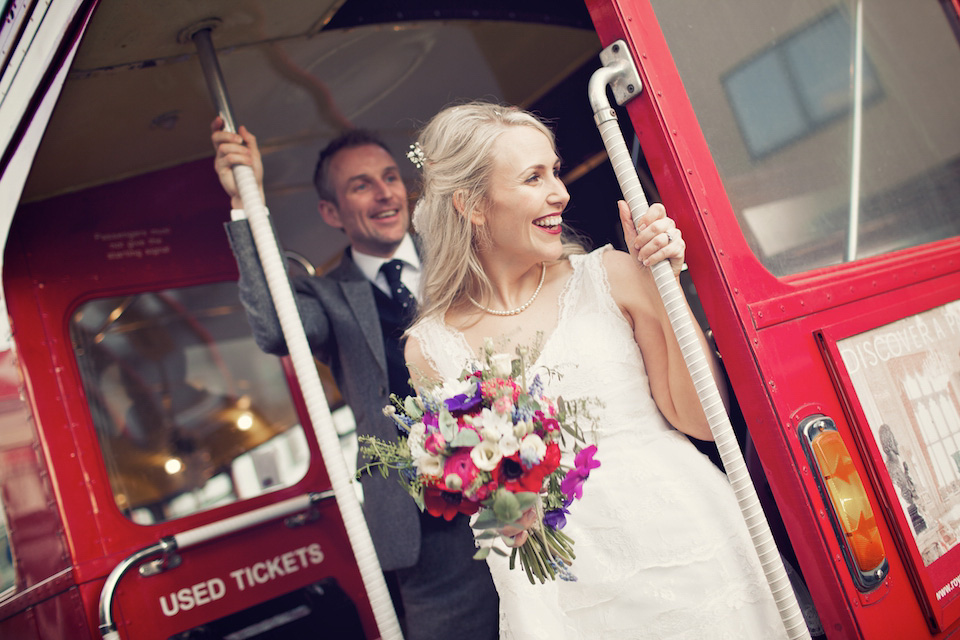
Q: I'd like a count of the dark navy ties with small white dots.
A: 1